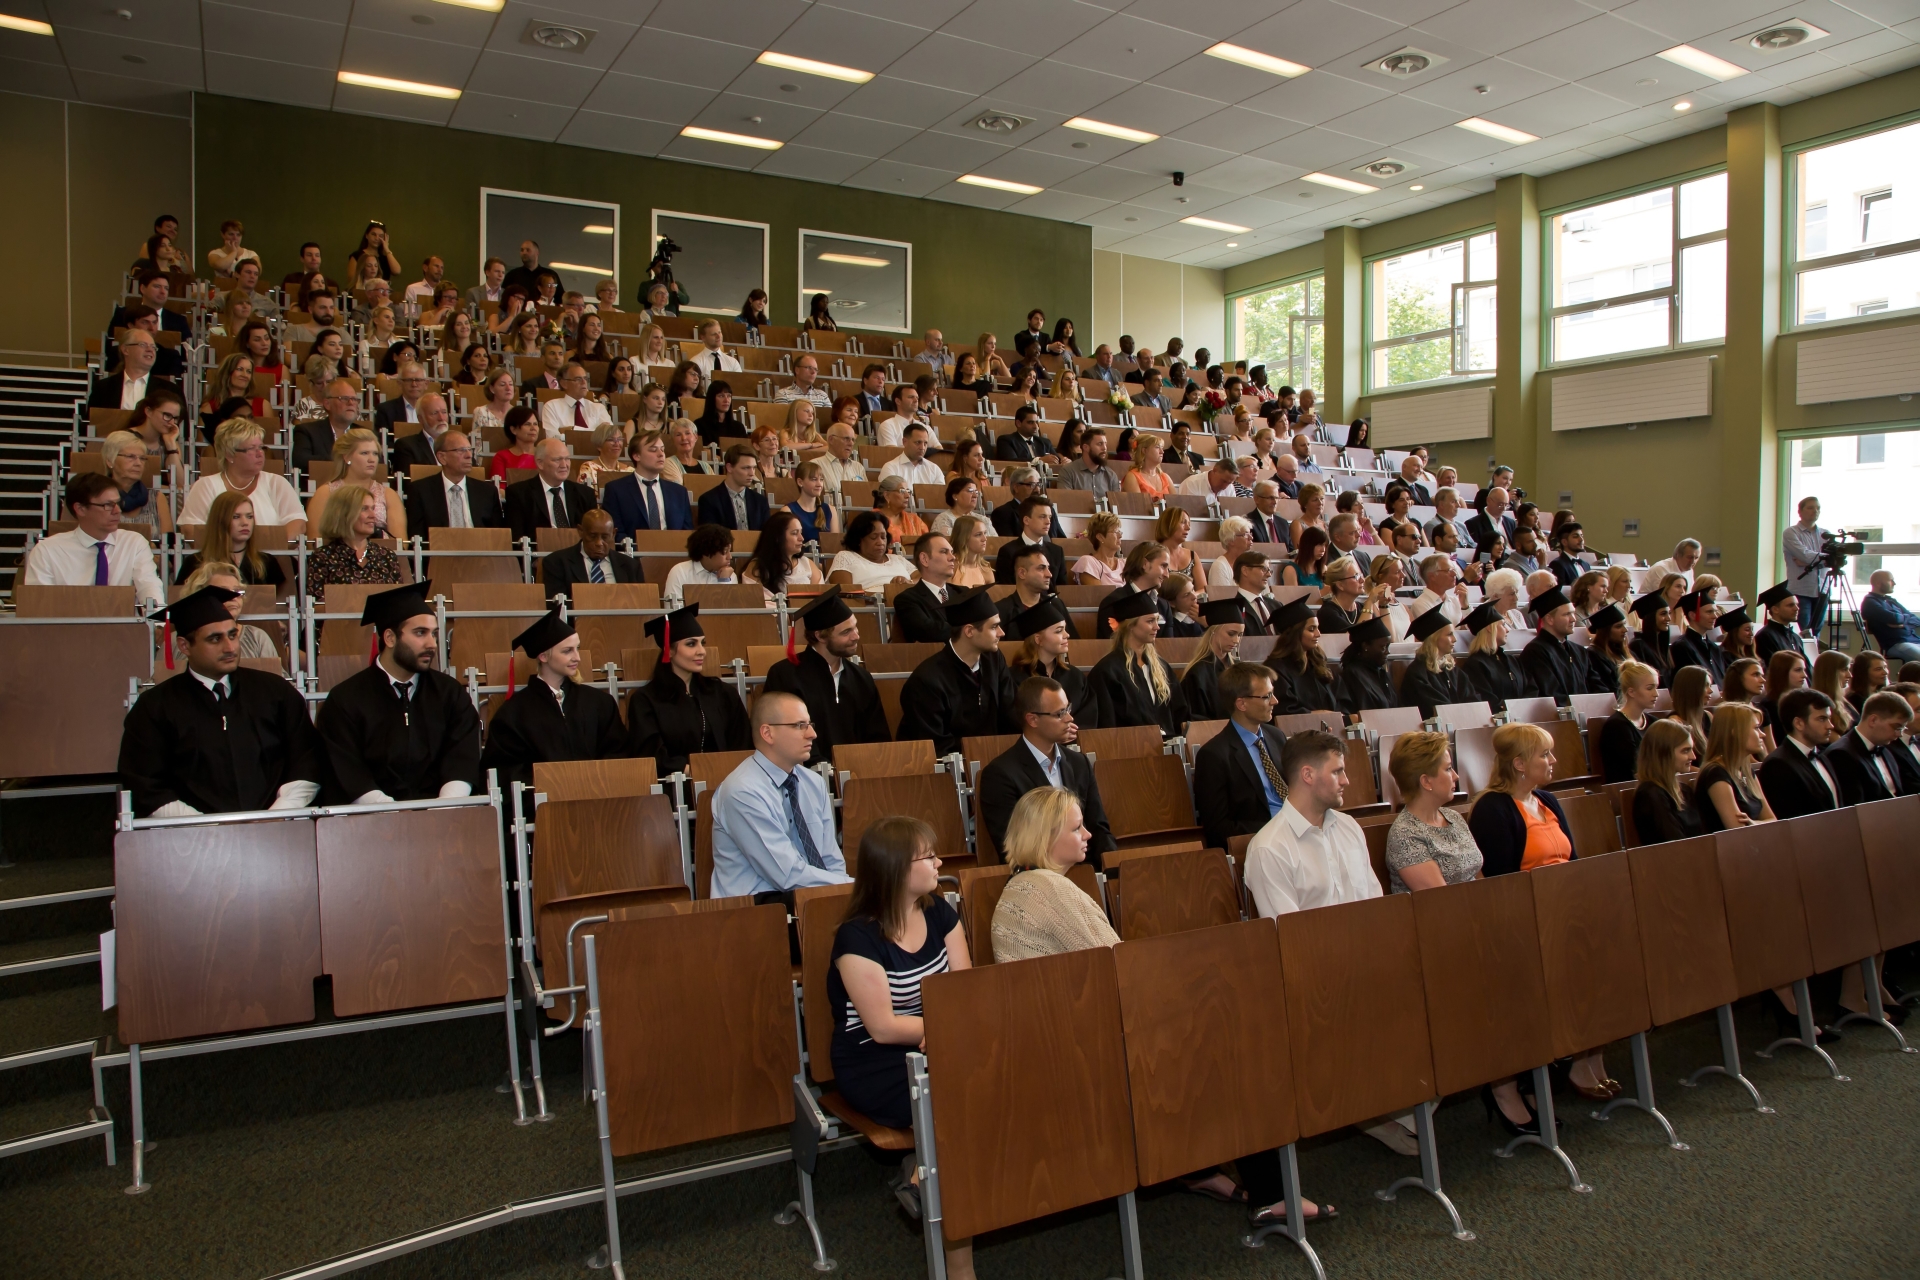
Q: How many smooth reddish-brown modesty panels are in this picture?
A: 13